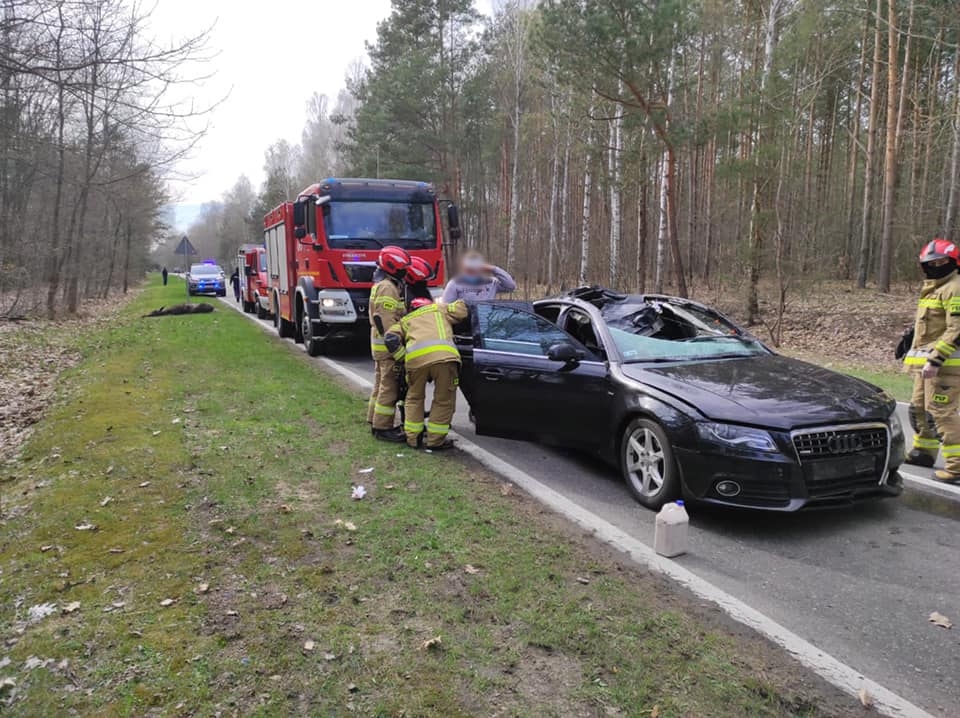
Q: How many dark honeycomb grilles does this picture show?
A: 1